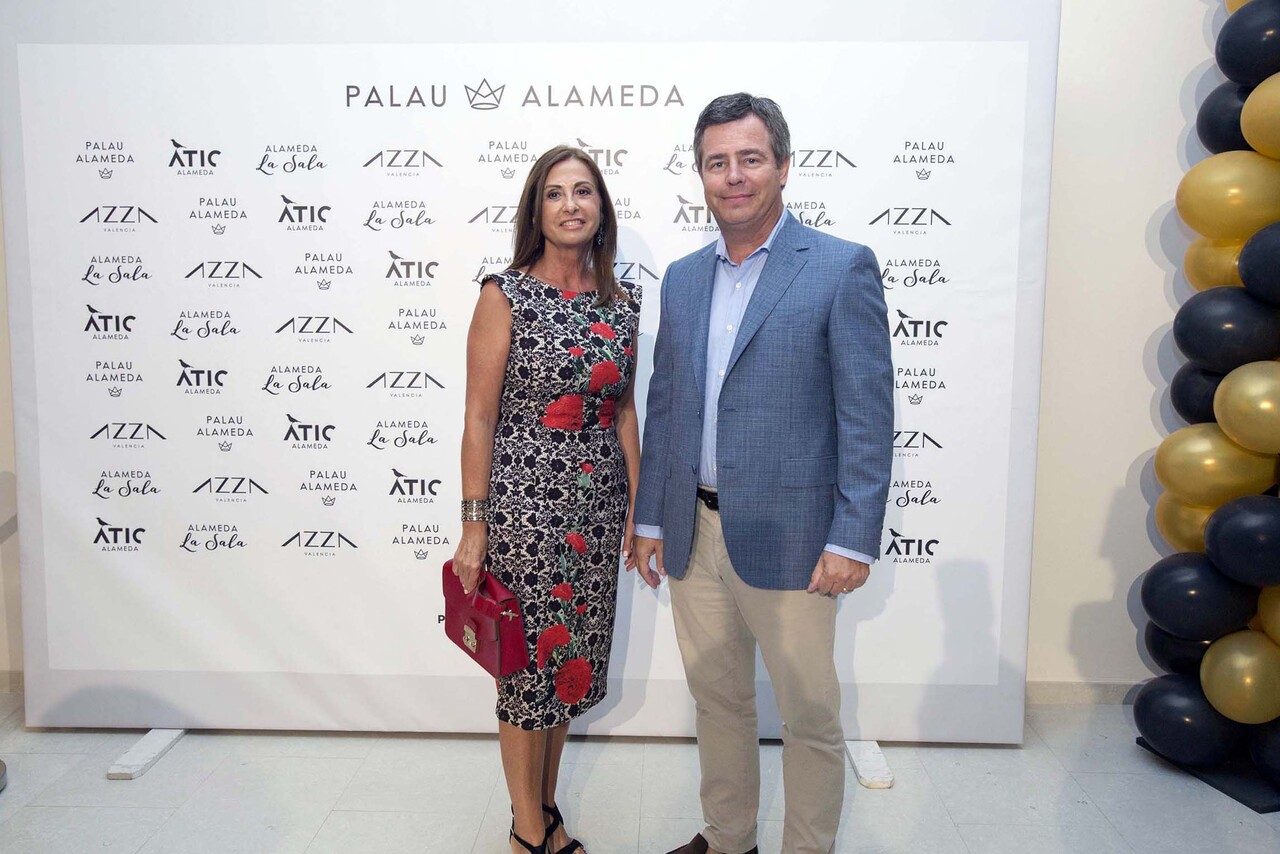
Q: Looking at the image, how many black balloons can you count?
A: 10